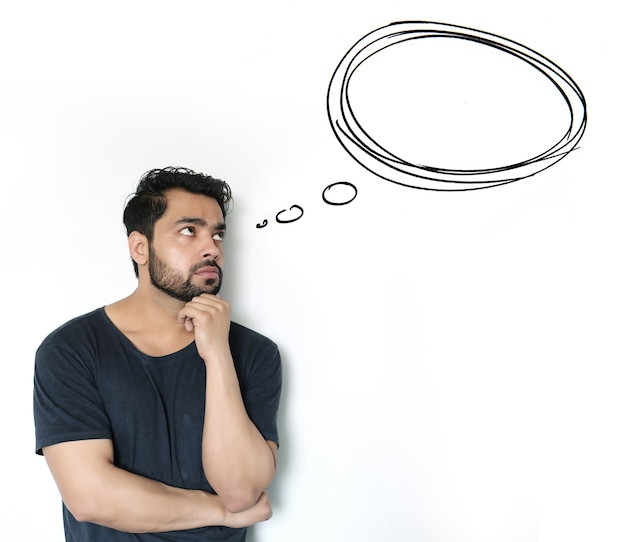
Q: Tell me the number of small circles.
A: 3